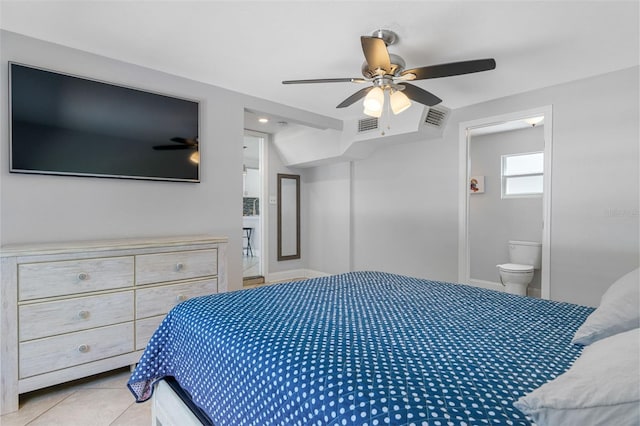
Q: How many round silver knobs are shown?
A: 5